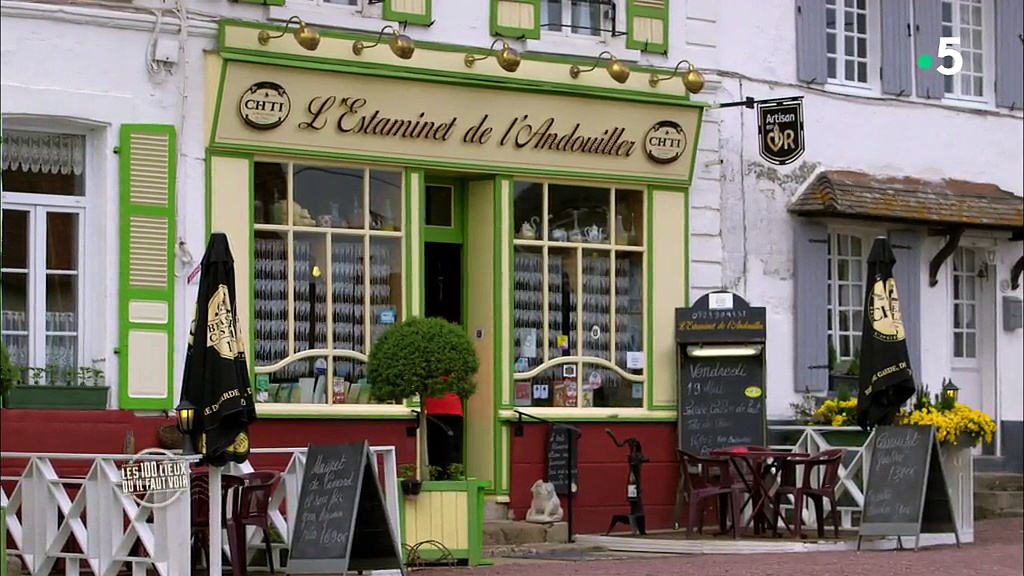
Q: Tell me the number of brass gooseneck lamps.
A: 5